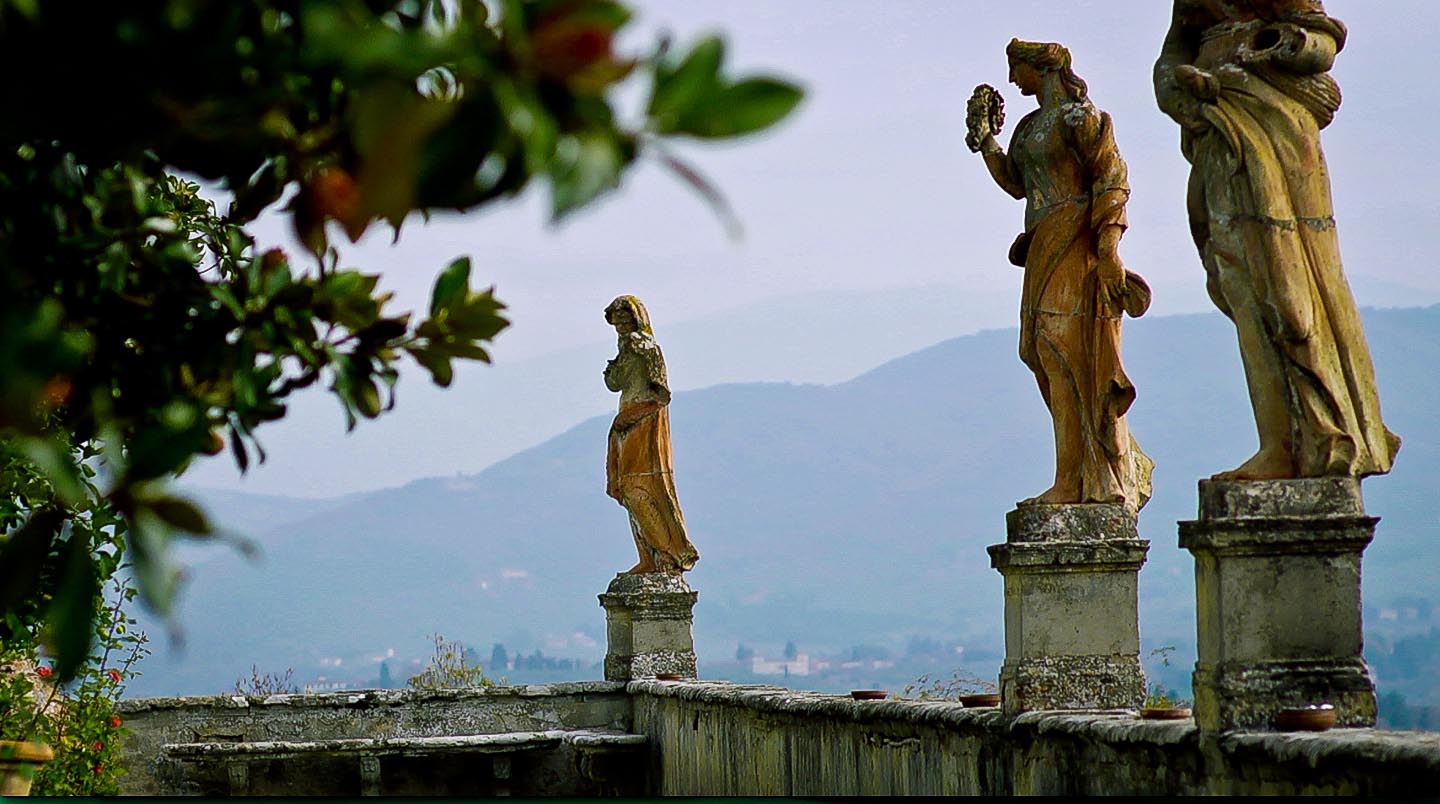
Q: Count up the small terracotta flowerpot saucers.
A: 5